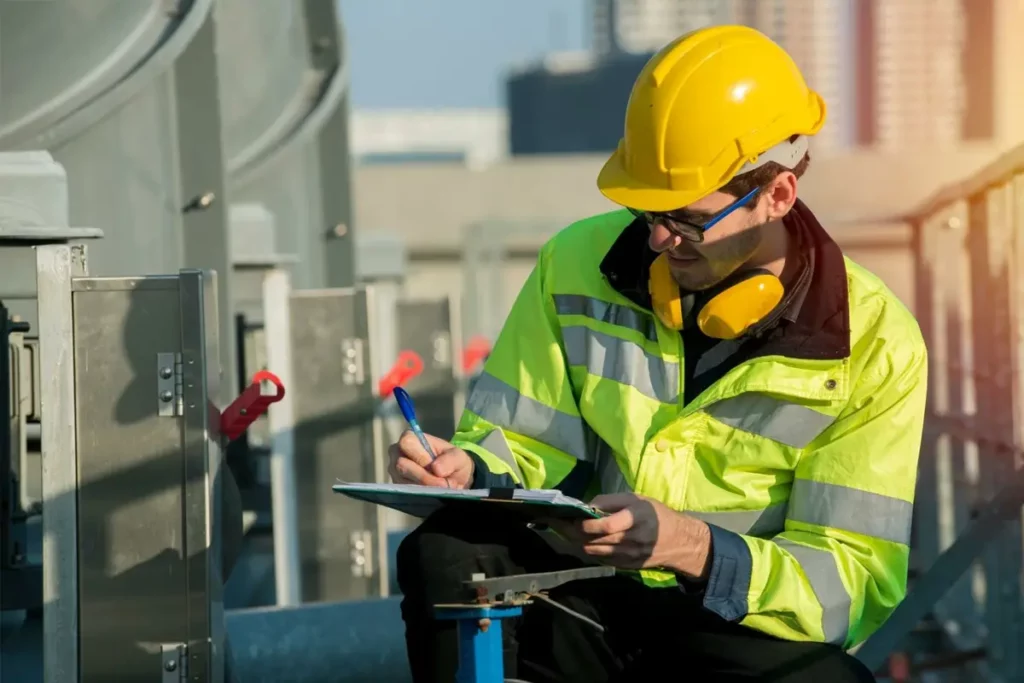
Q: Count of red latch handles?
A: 3